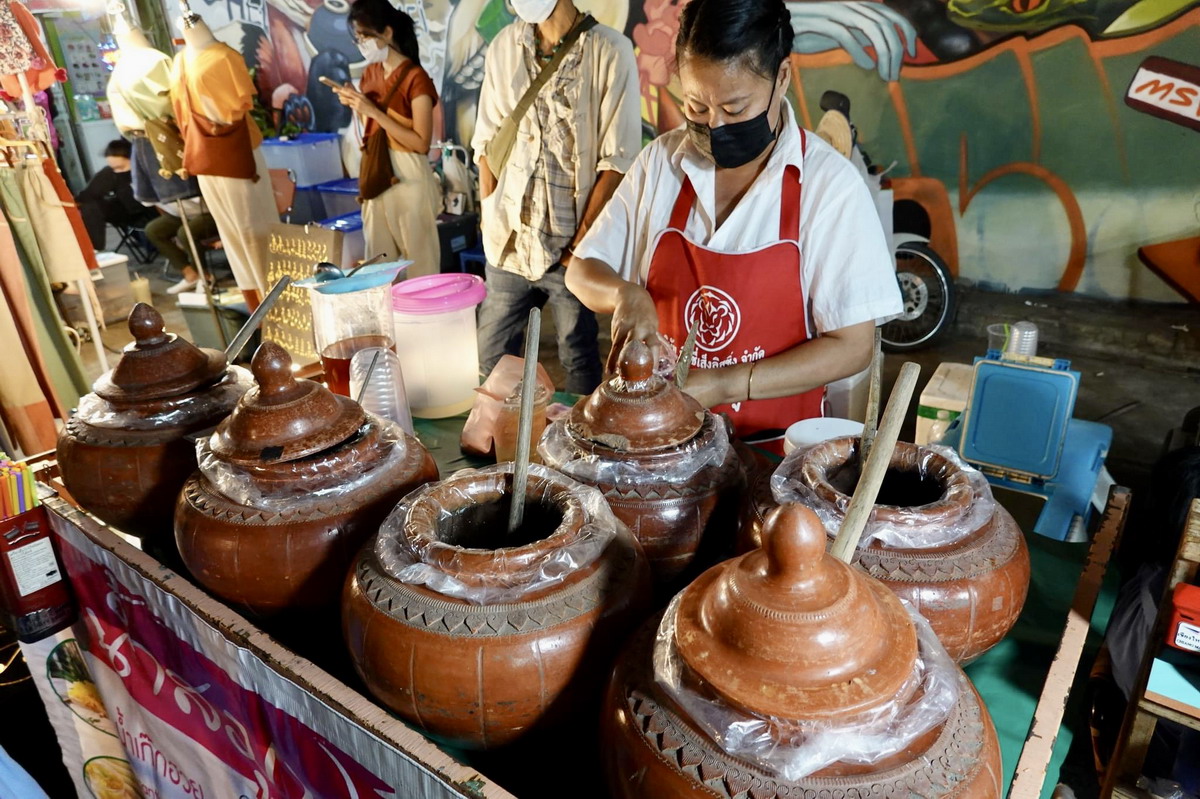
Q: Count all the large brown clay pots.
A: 6